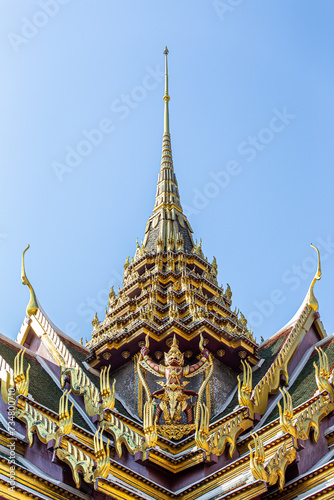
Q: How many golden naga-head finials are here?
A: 10